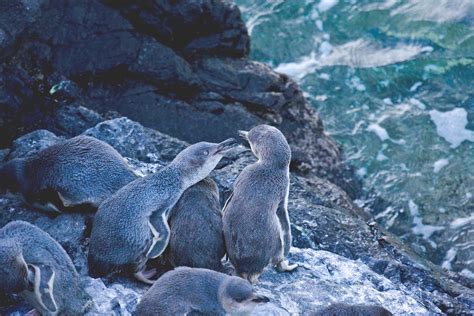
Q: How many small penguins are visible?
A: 7